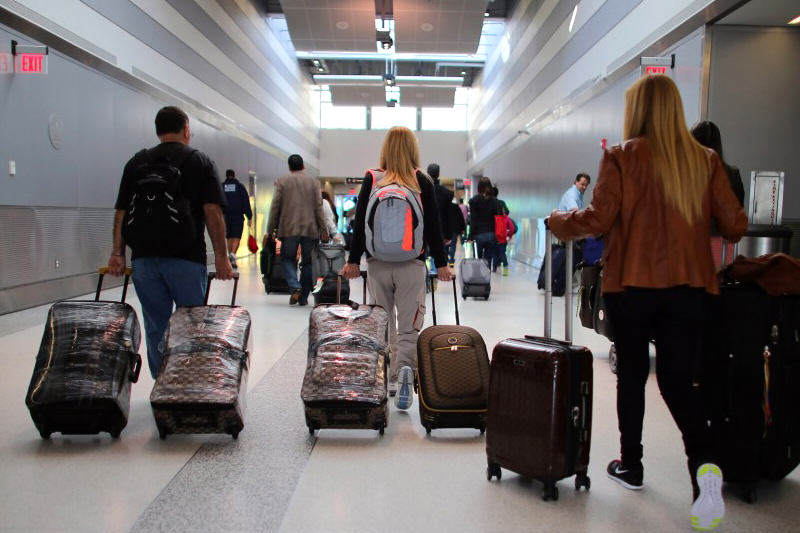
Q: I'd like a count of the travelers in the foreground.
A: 3